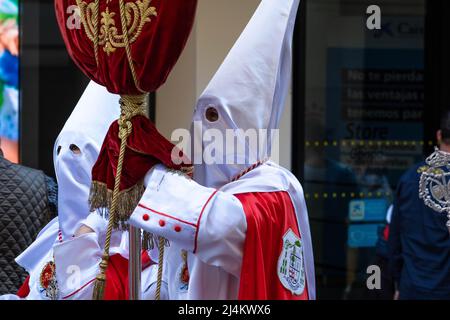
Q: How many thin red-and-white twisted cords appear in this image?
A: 2